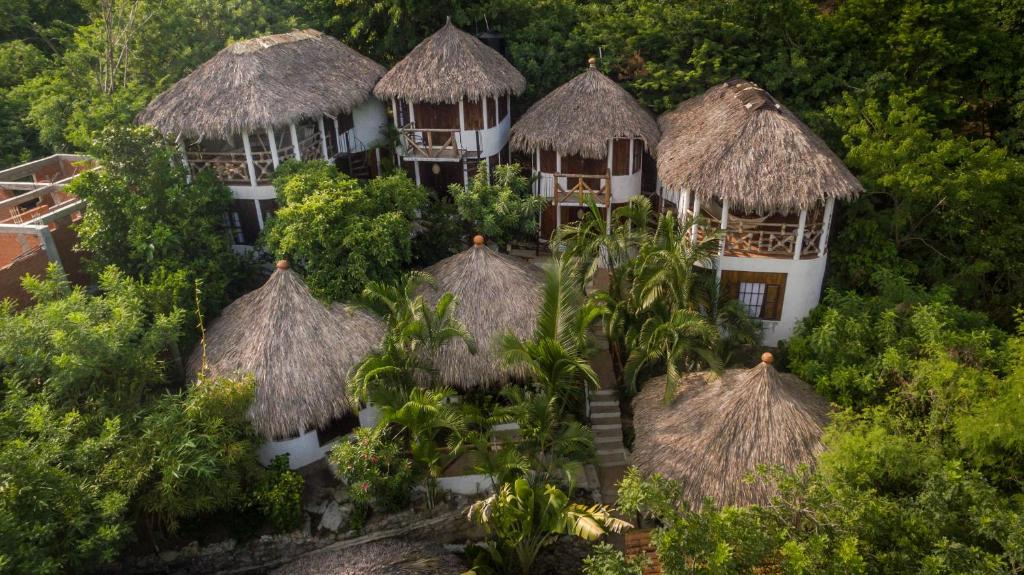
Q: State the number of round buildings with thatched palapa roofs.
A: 7